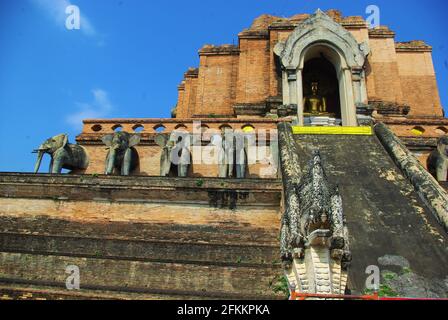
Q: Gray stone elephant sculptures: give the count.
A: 5